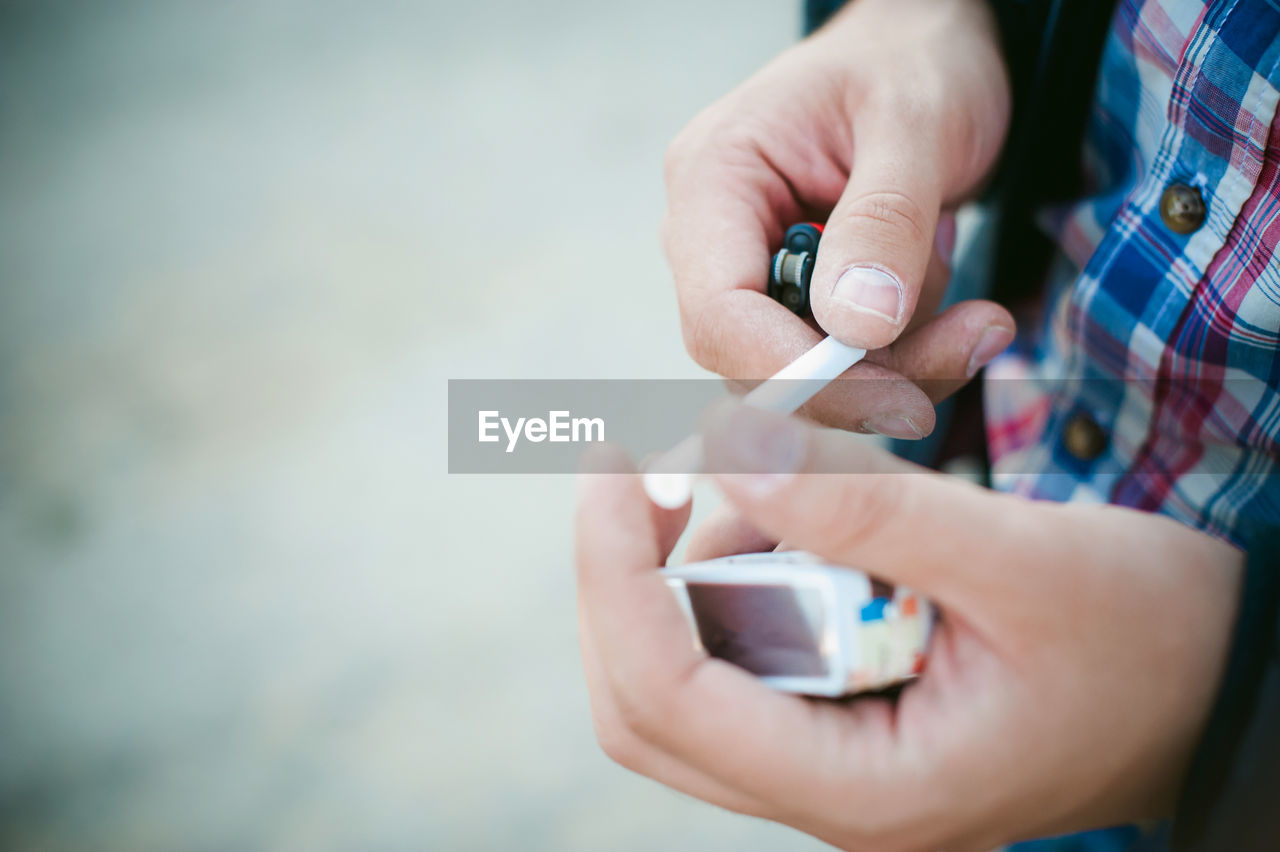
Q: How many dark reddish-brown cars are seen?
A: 0